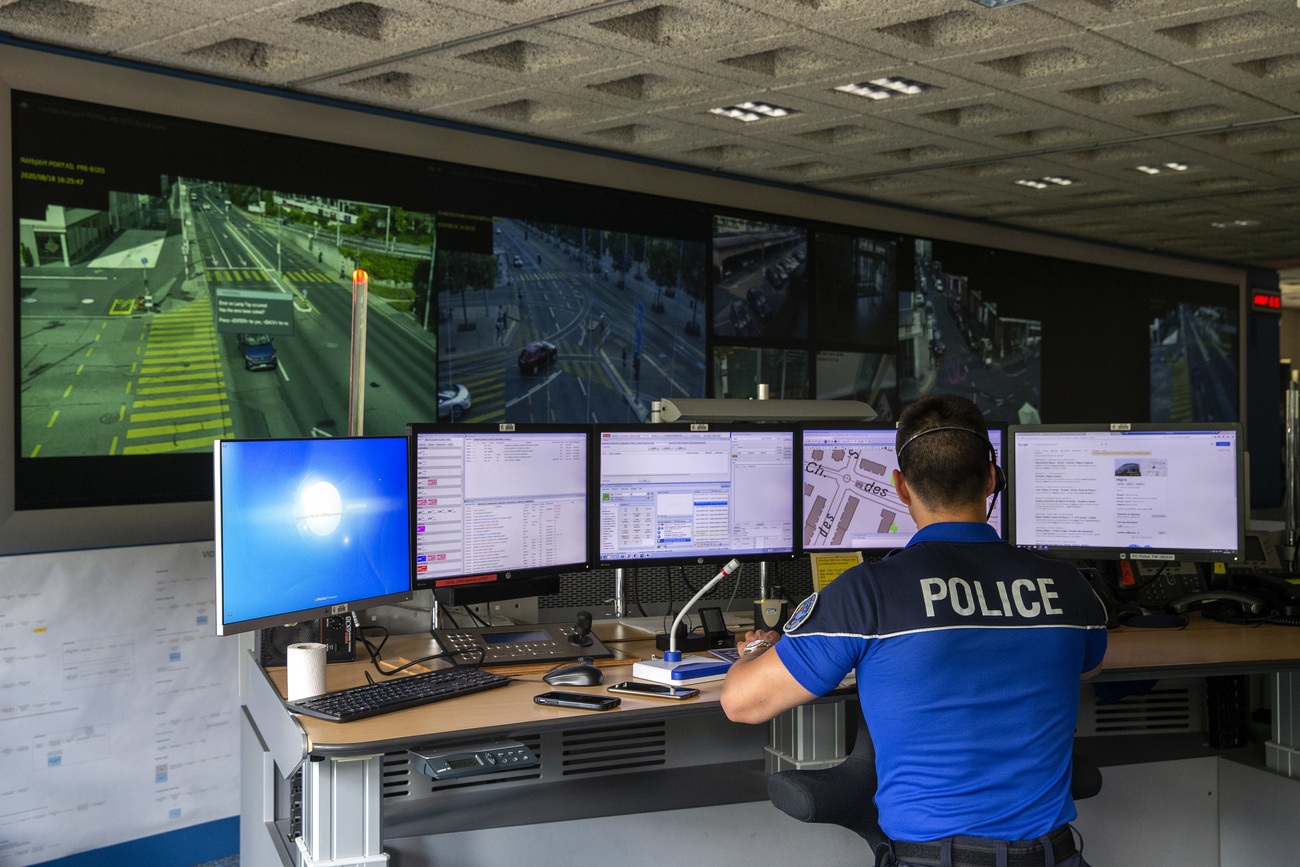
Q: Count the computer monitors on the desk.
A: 5